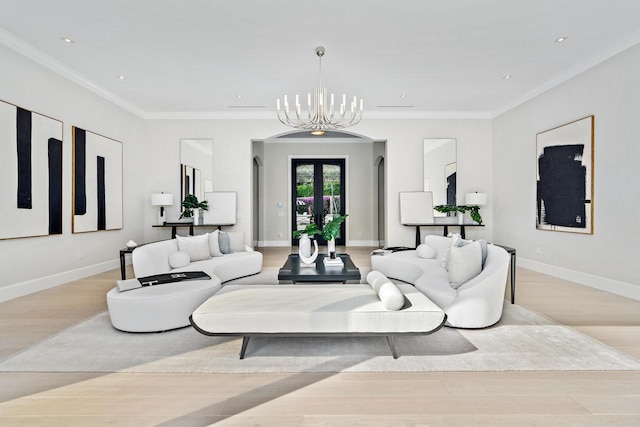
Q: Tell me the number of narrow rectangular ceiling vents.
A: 2